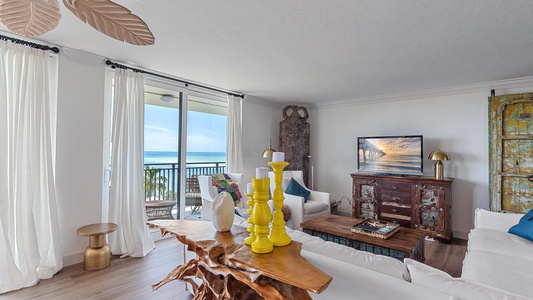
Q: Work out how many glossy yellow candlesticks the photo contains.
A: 3